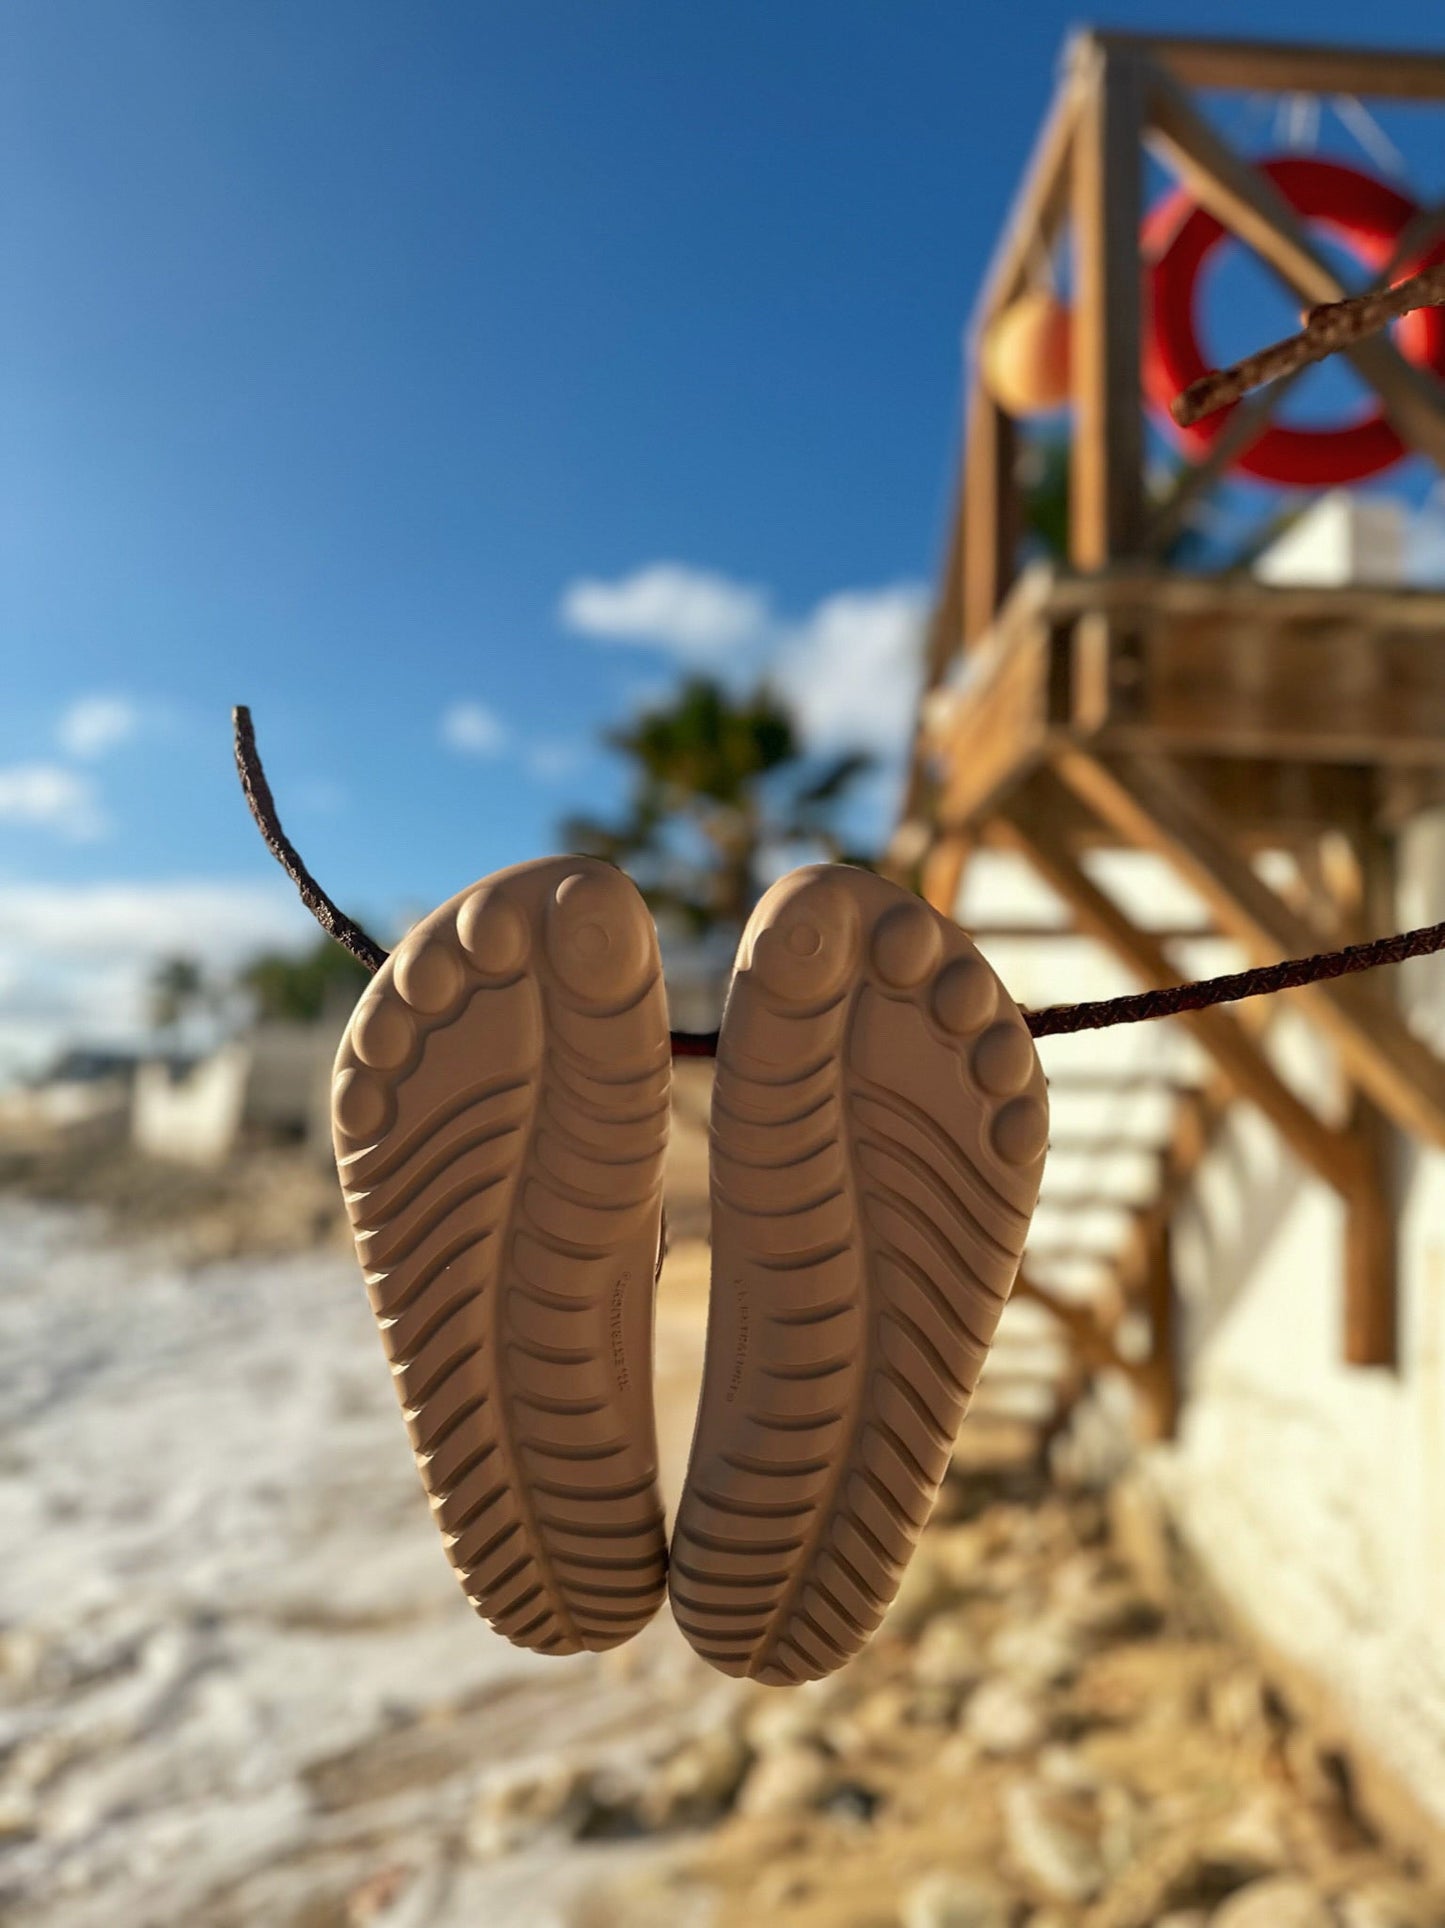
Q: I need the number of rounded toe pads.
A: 10